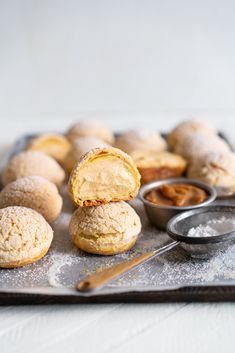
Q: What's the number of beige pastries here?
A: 13